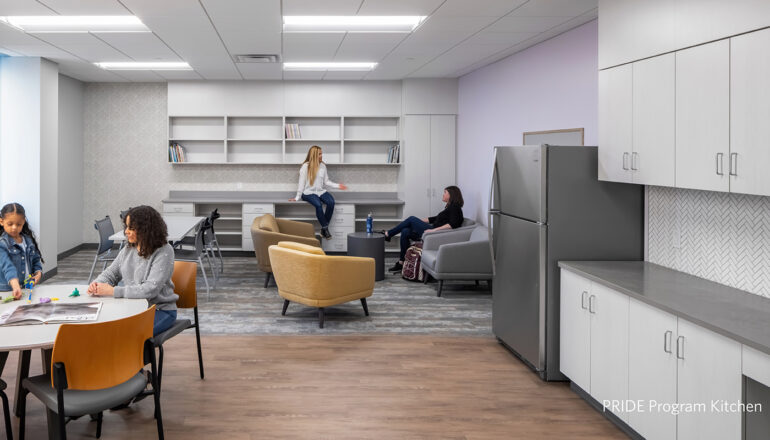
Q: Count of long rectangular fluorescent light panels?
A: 4